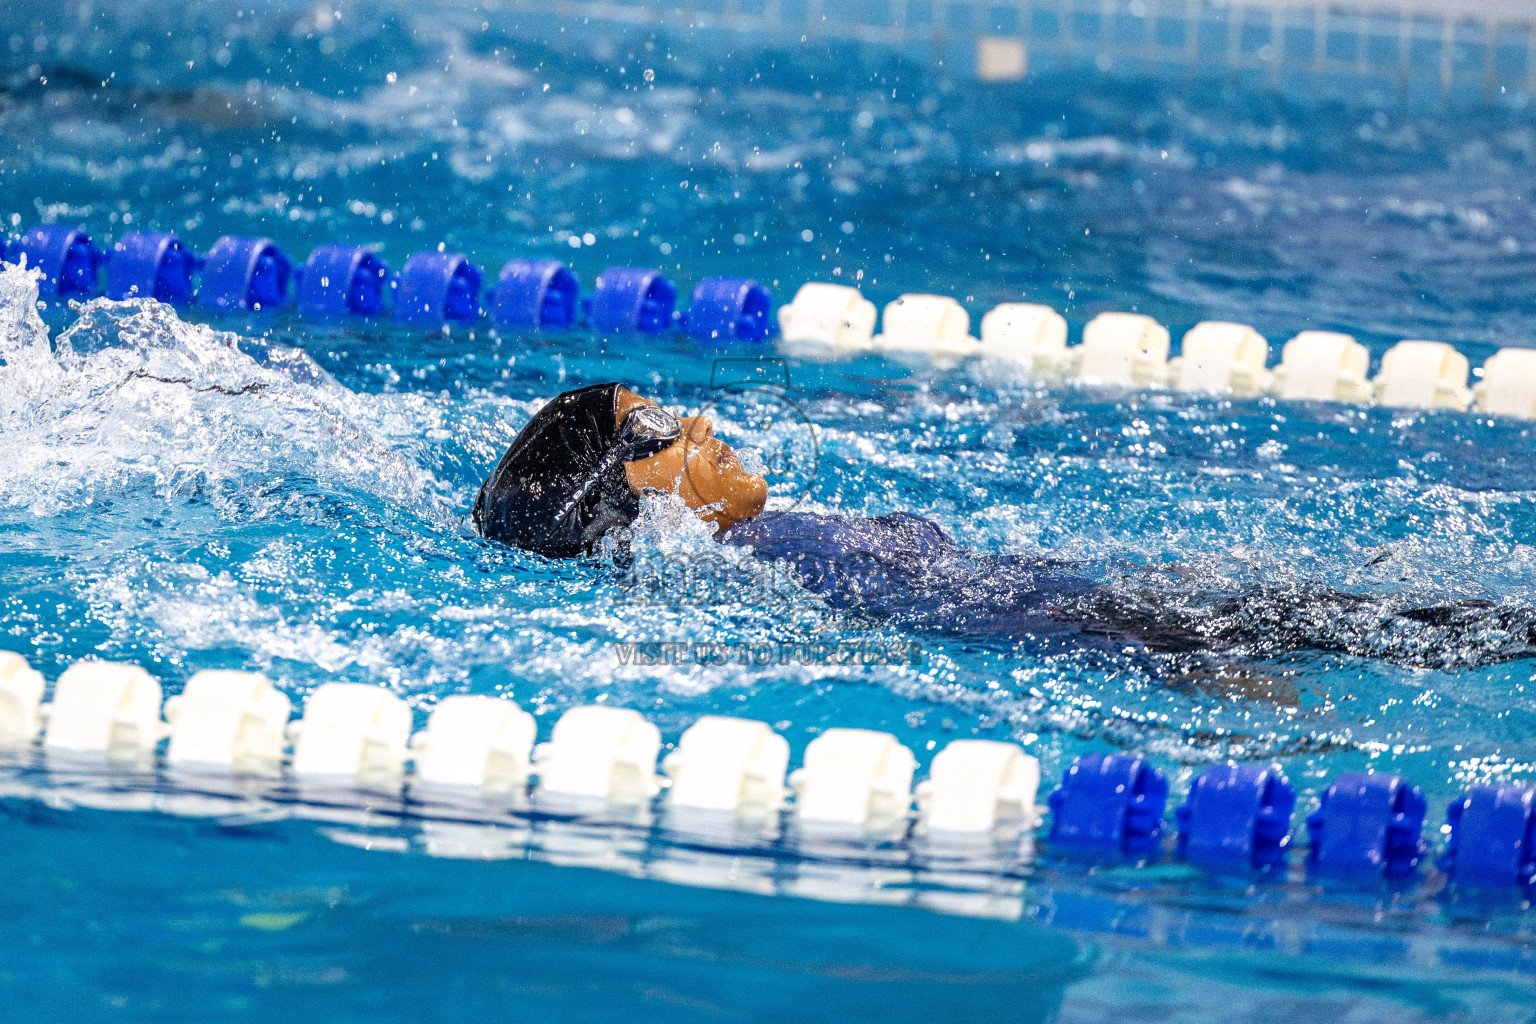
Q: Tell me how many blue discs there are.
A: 12